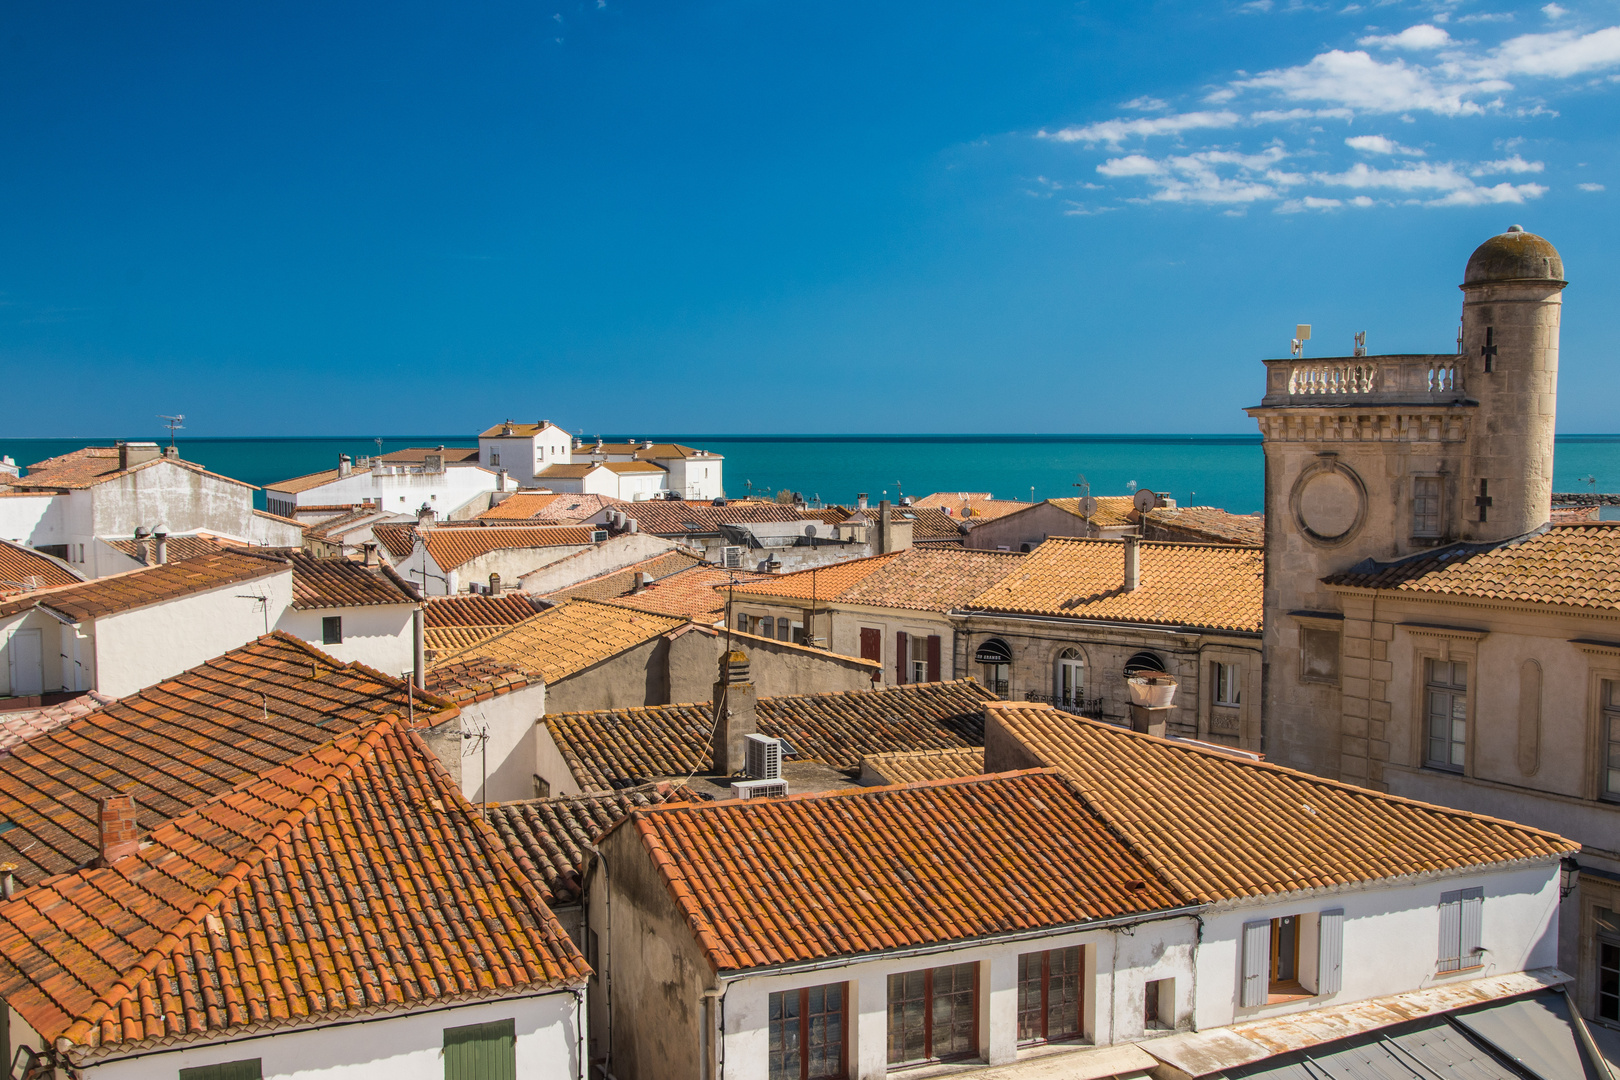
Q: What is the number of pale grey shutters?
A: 4